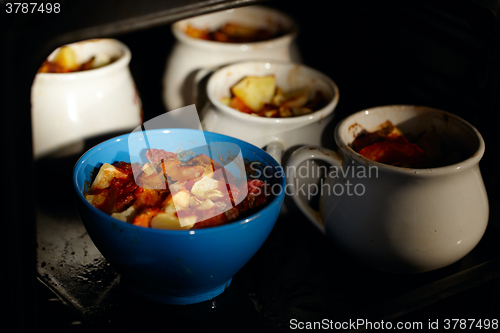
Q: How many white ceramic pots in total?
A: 4